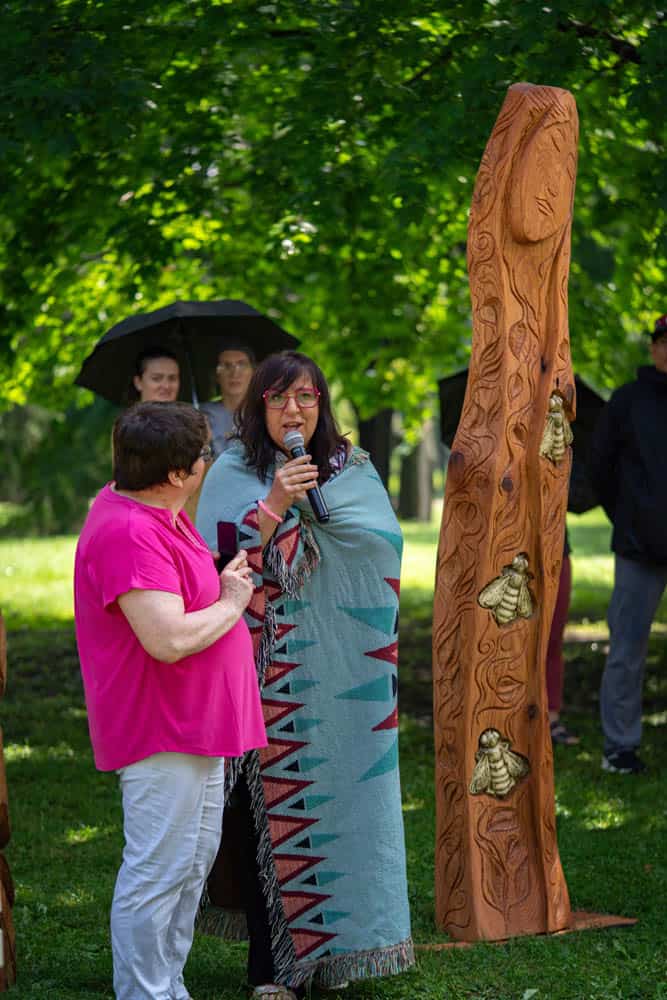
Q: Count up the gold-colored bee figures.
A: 3